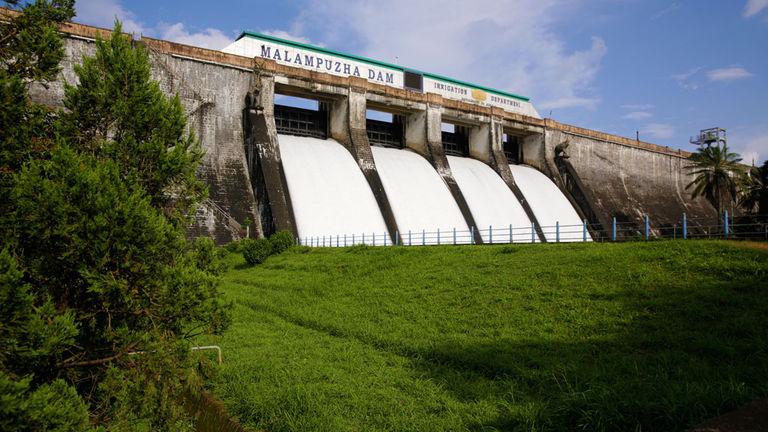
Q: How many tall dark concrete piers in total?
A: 5